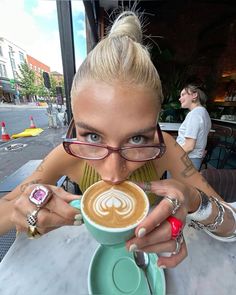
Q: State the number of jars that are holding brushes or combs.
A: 0